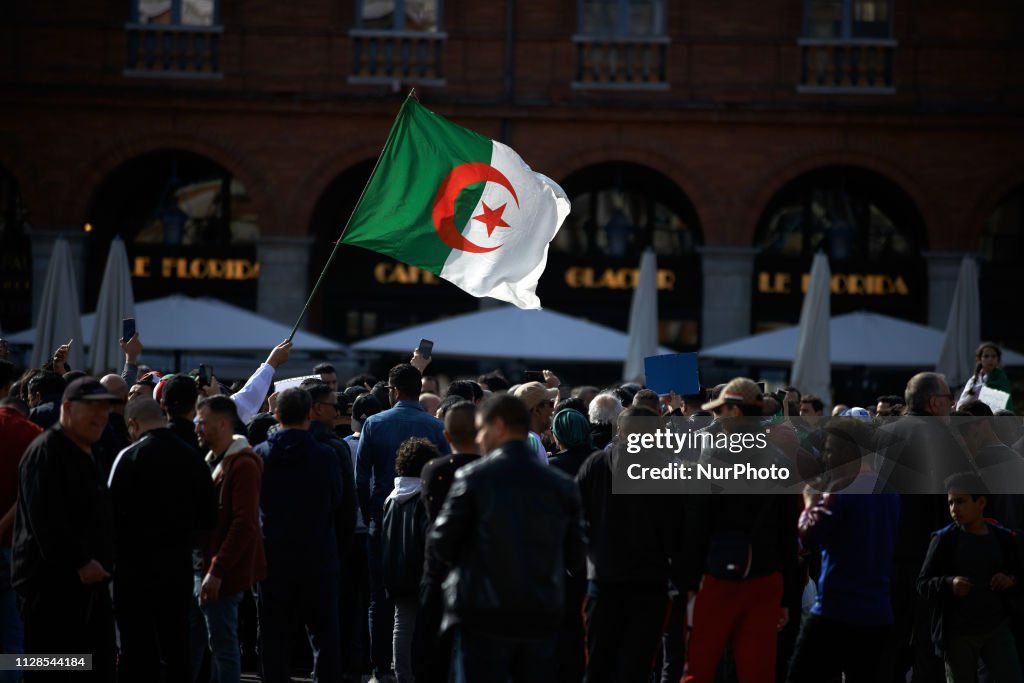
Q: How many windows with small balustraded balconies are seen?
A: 4